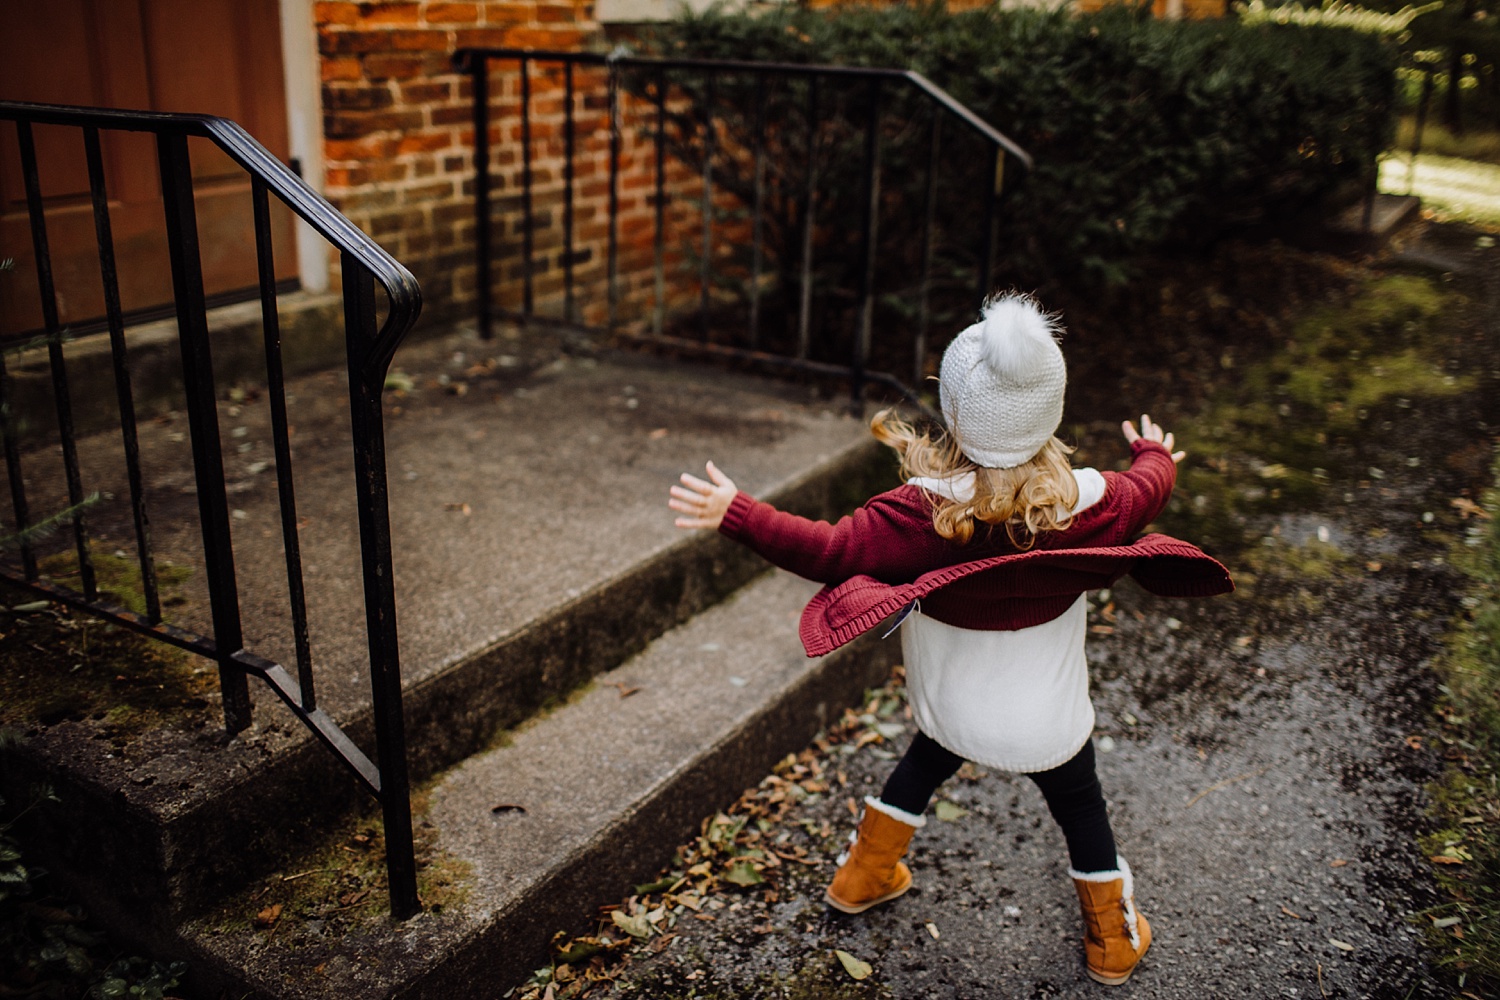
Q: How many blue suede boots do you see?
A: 0